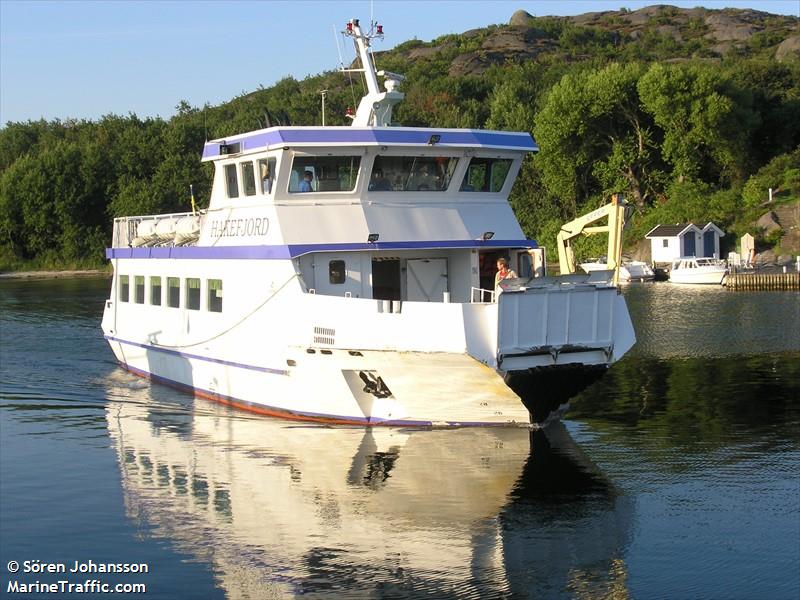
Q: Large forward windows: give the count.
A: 3